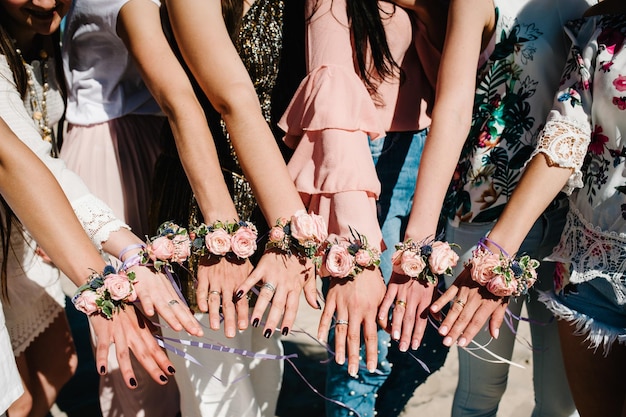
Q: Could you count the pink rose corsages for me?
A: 7